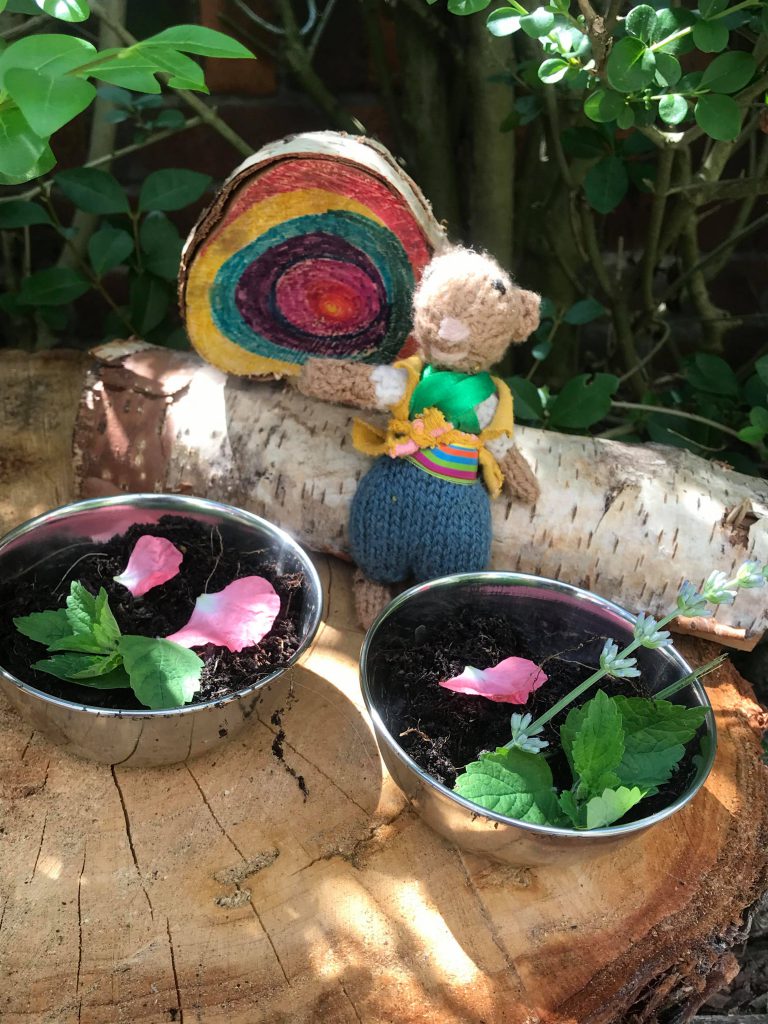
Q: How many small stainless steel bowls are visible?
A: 2